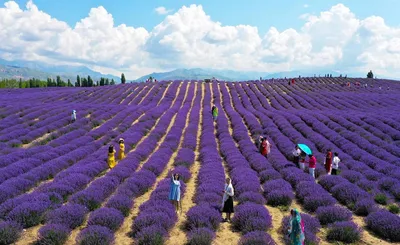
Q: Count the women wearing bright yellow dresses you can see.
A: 2